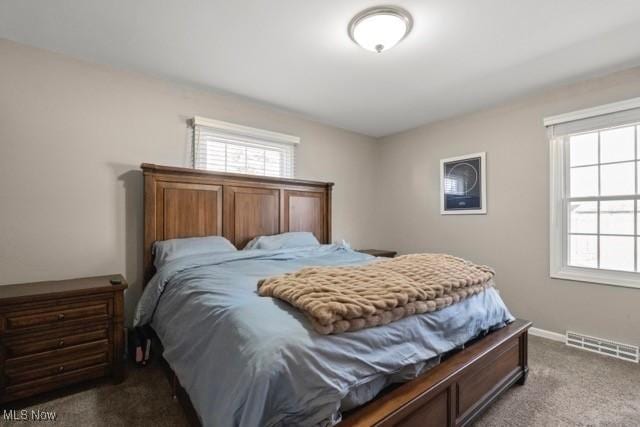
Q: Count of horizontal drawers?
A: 3